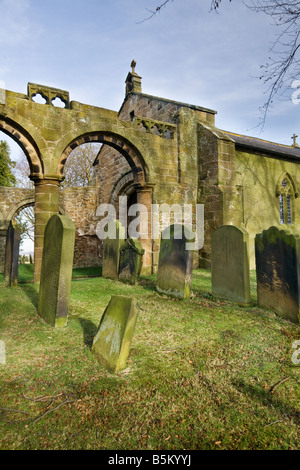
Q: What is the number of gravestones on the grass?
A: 8